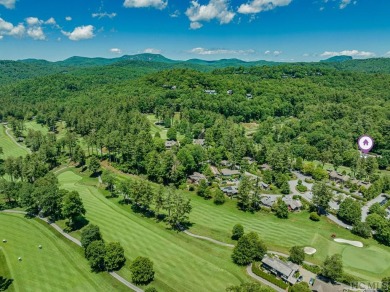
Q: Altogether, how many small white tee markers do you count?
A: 3